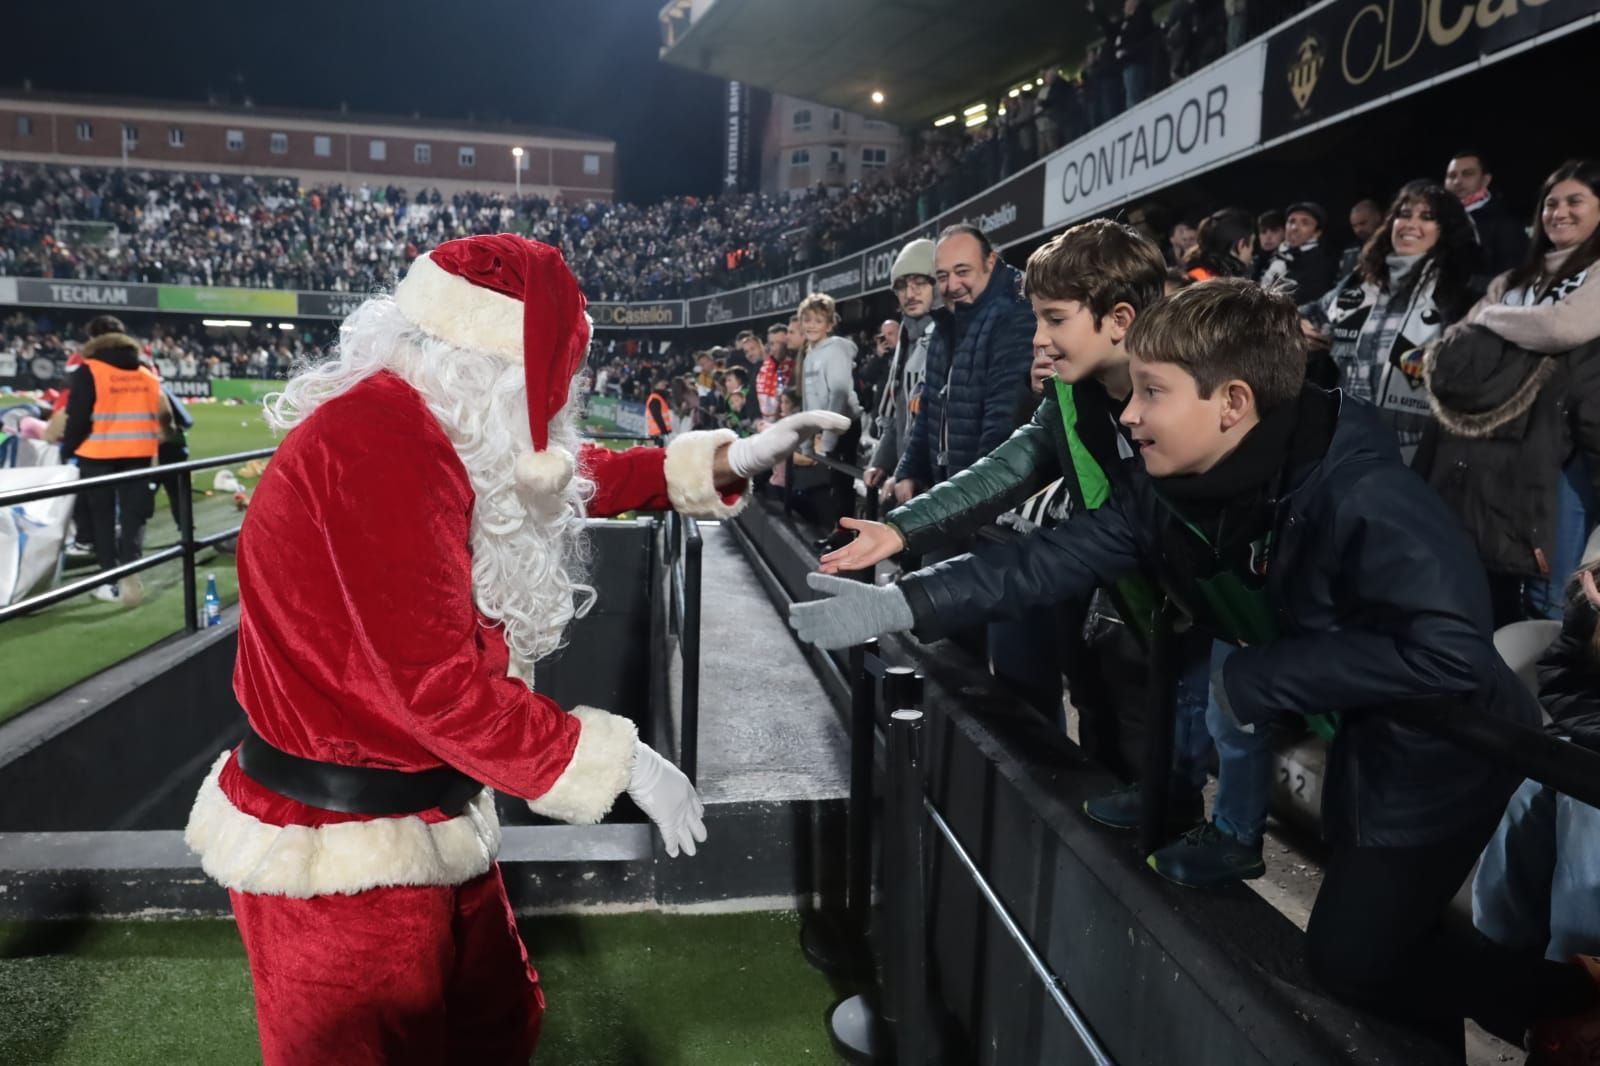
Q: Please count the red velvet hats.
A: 1